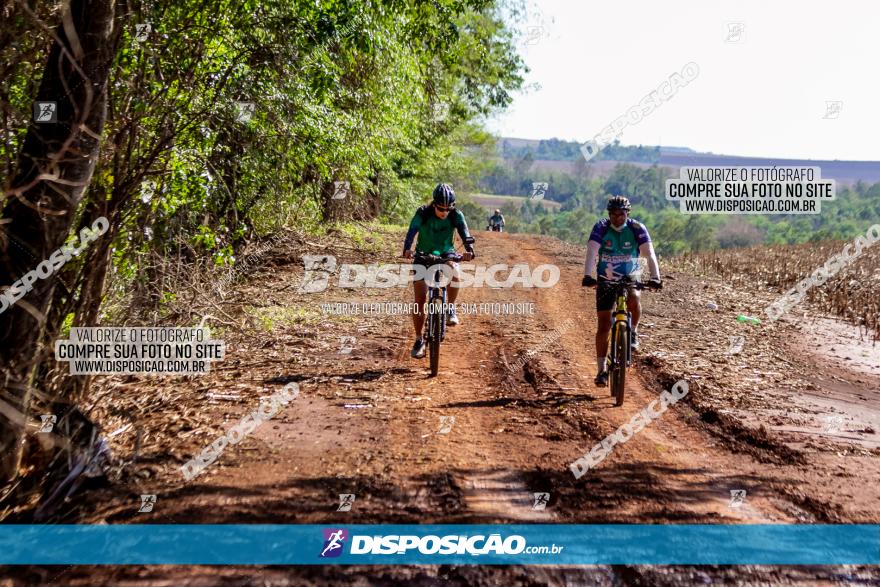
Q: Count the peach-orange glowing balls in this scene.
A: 0